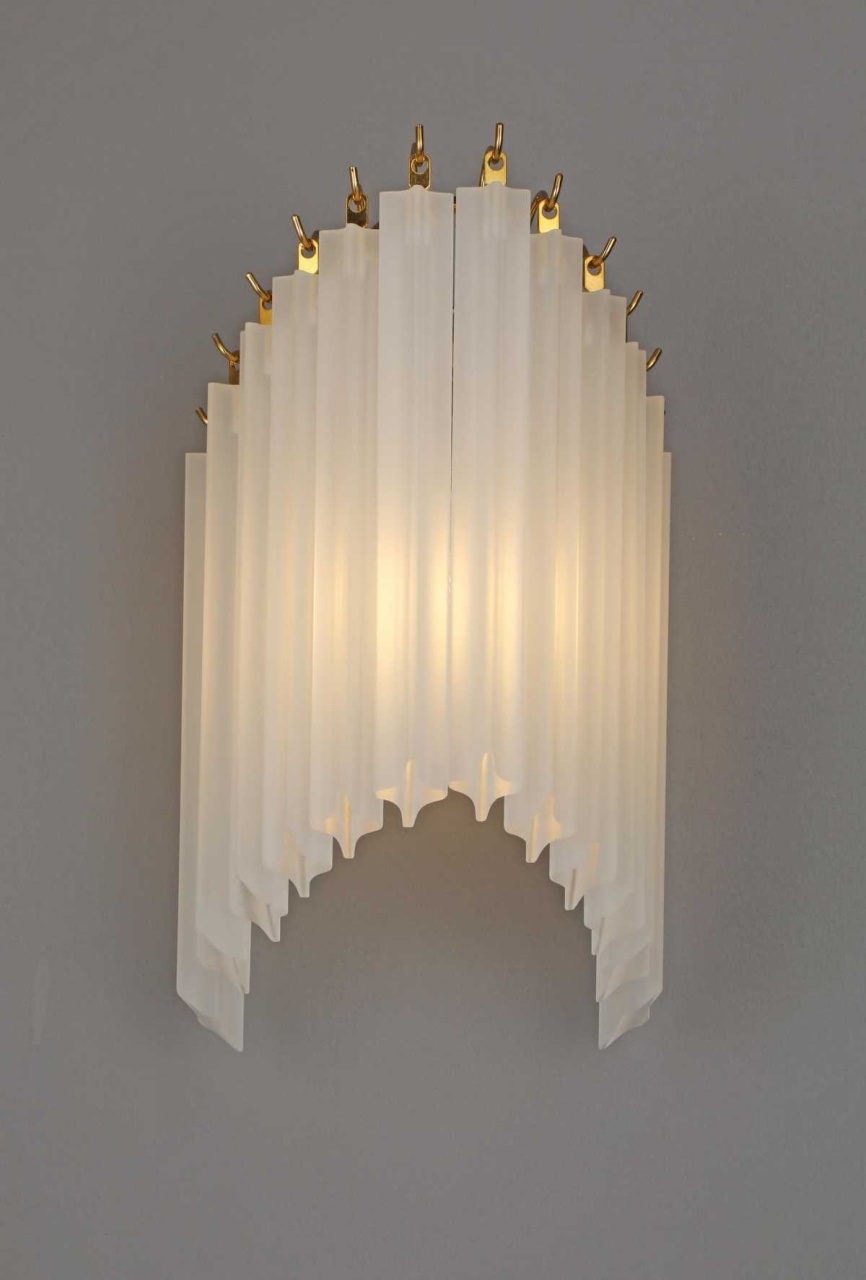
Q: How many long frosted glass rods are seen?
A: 12